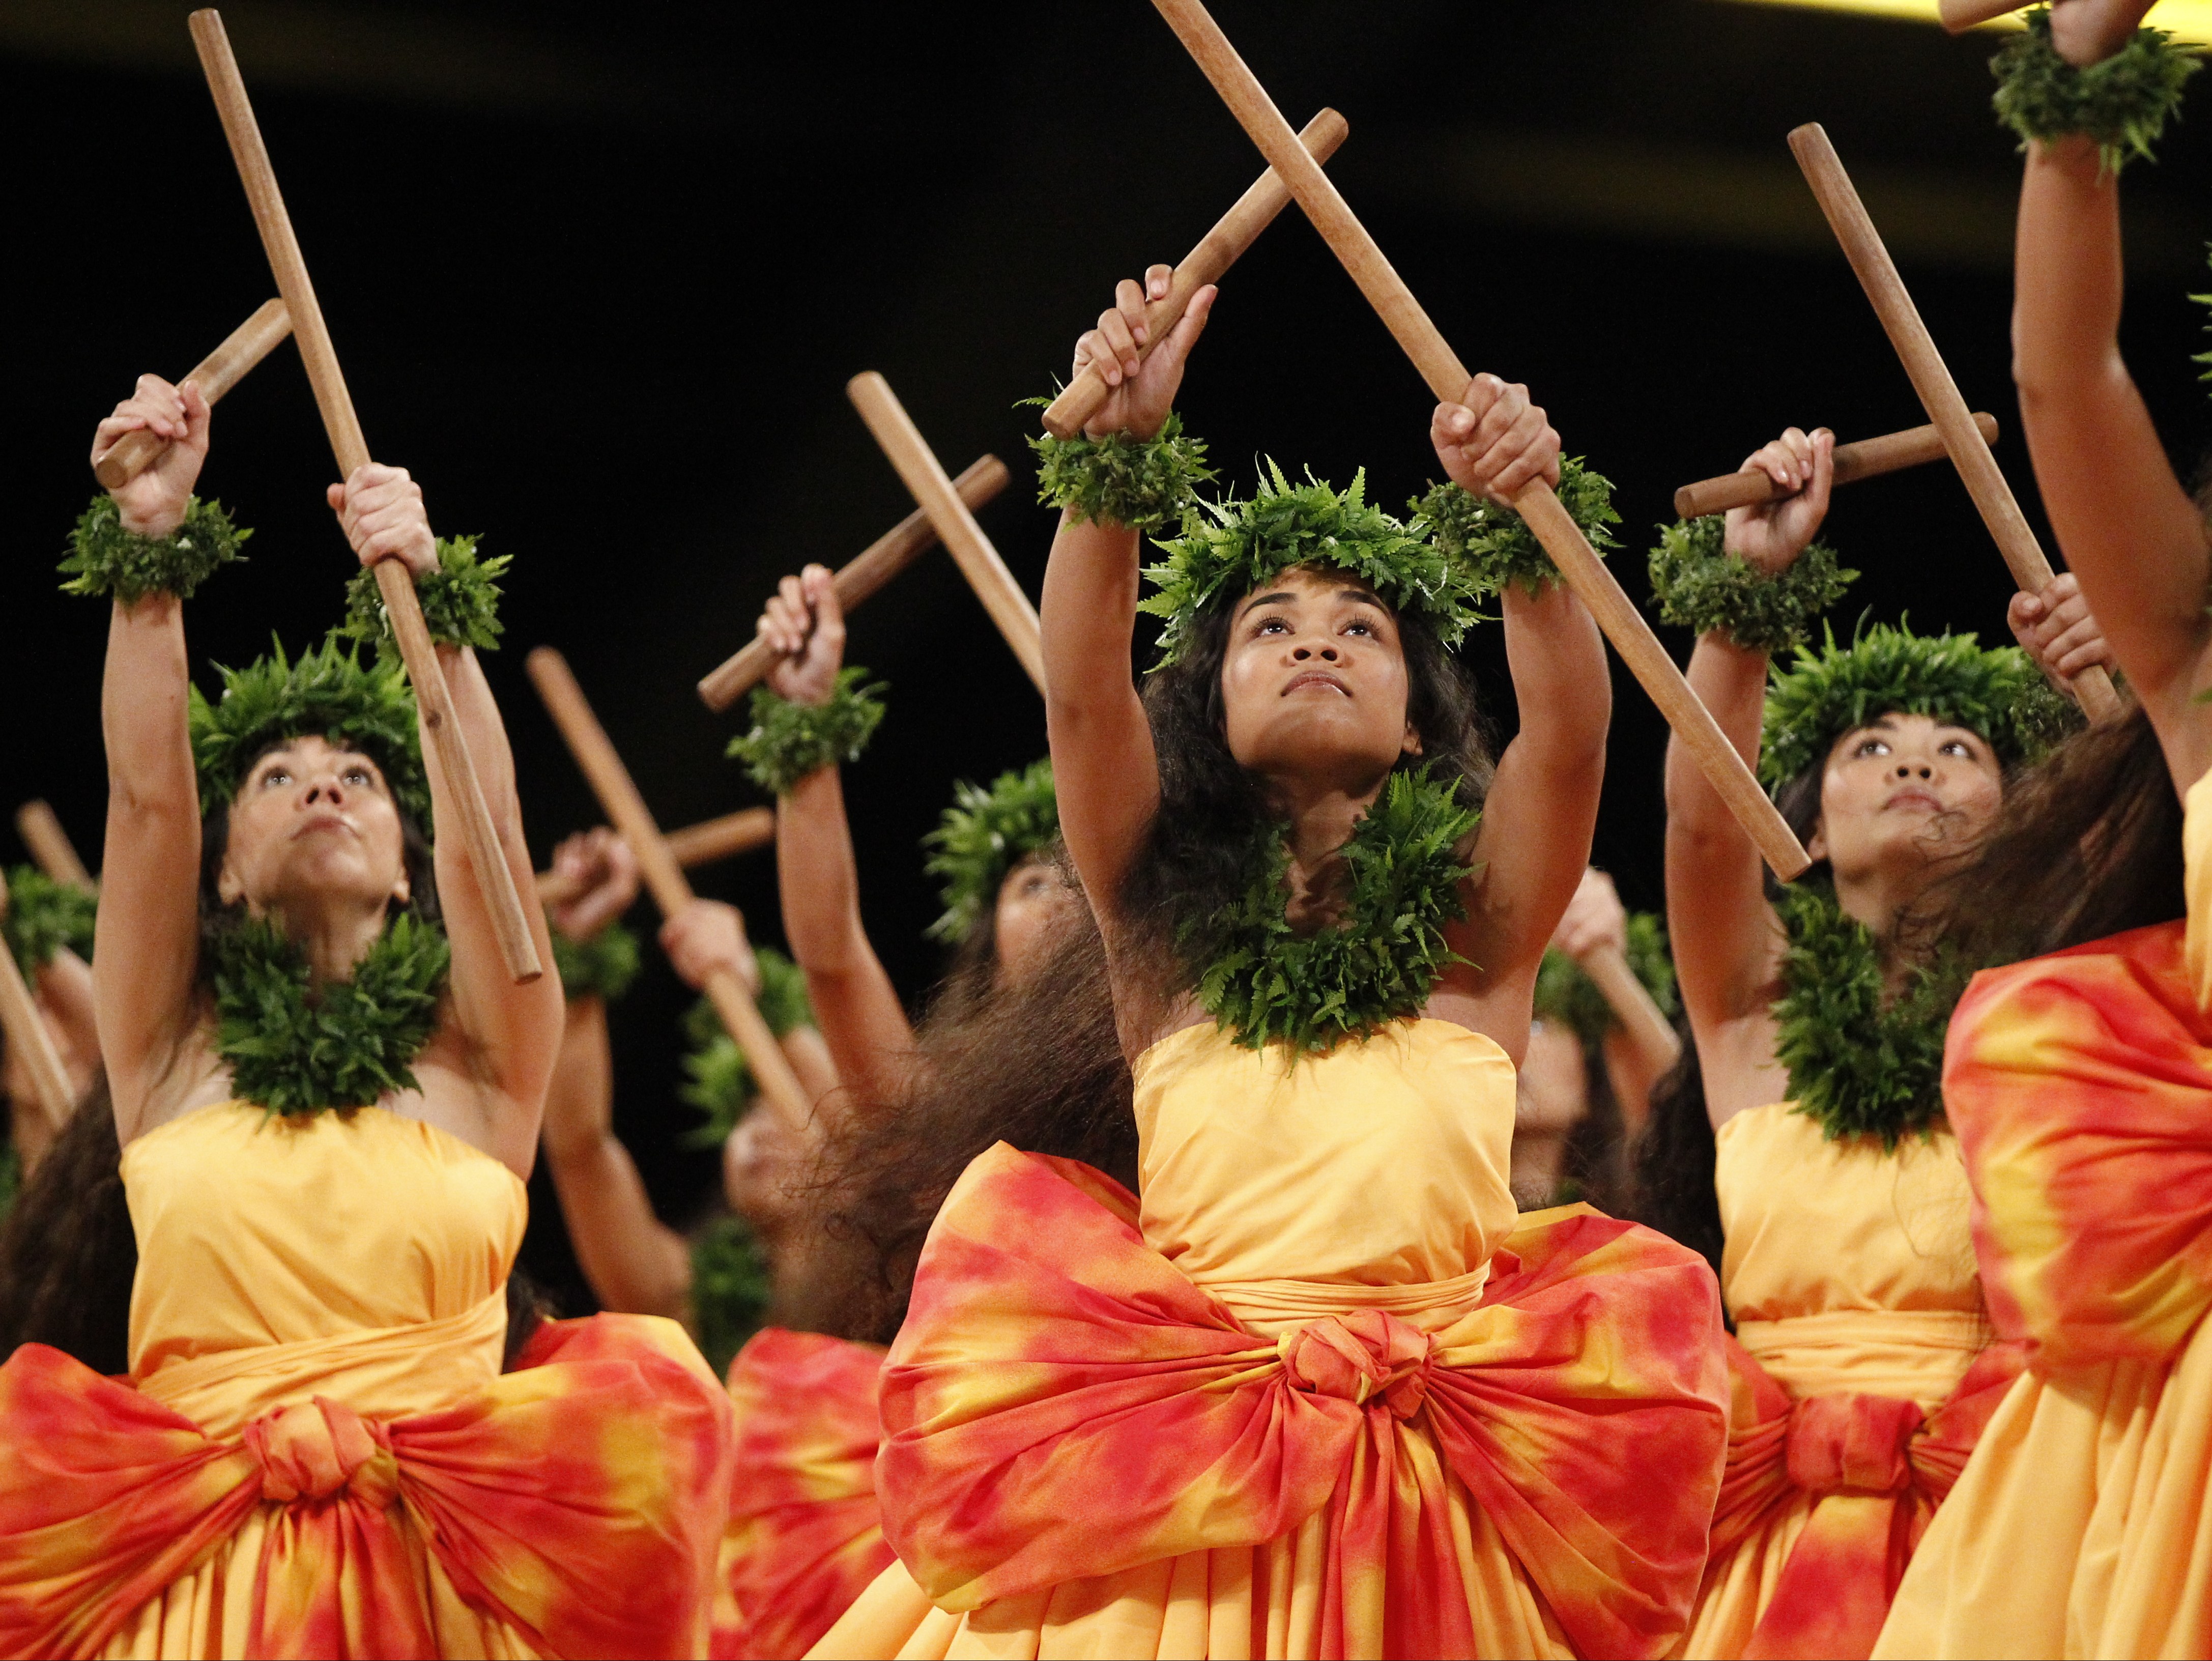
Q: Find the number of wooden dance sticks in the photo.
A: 14